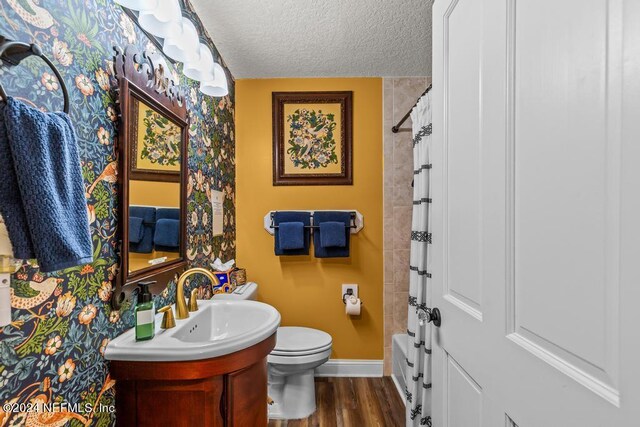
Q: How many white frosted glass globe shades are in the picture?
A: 5